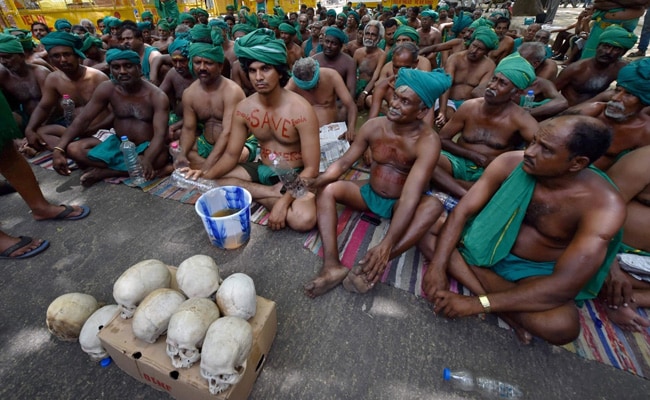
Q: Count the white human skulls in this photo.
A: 8